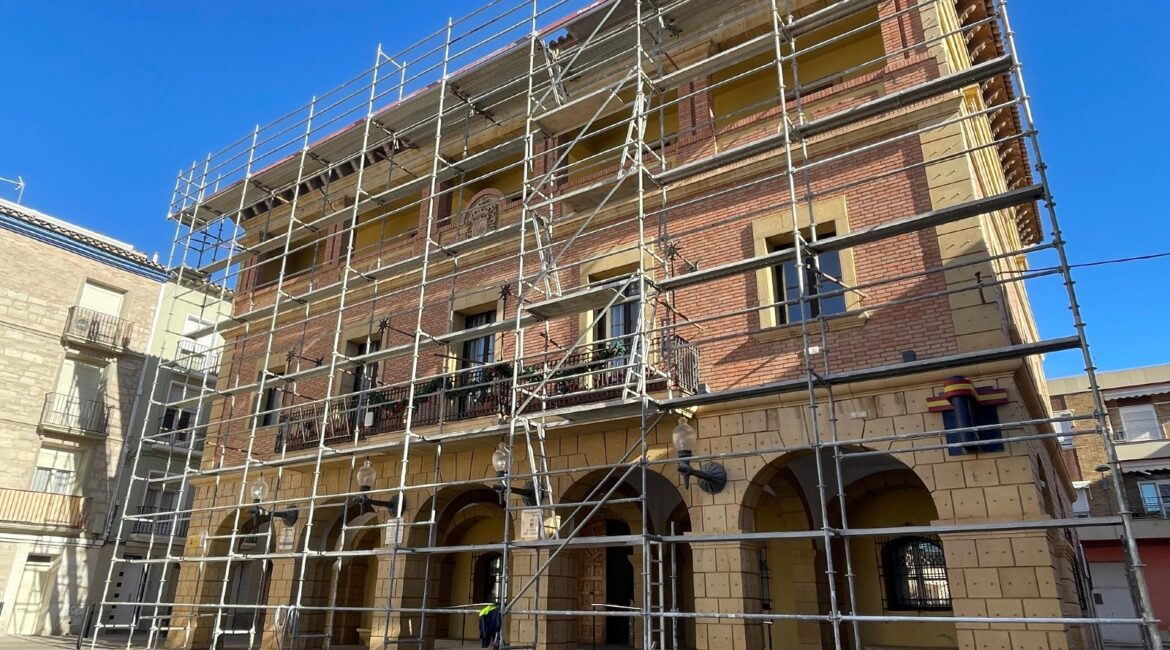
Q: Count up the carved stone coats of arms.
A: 1